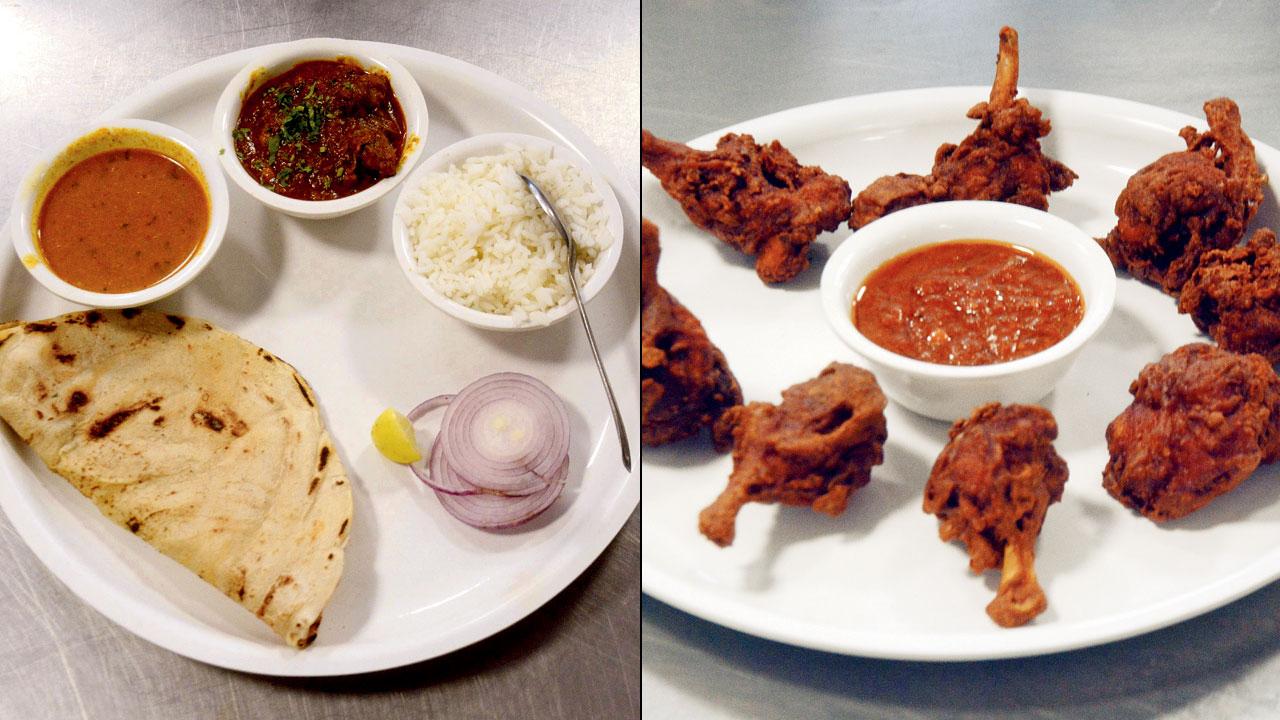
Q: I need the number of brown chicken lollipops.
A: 8